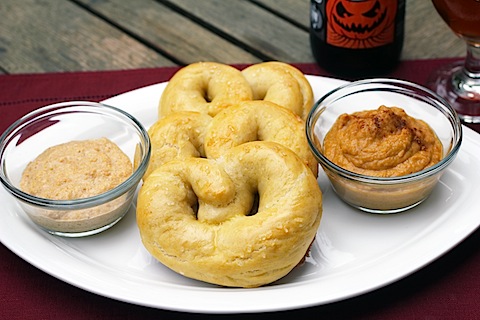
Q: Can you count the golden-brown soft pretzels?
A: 3